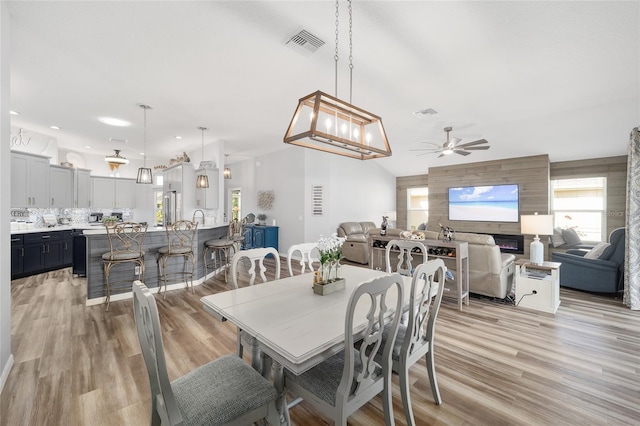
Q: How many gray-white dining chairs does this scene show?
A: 6